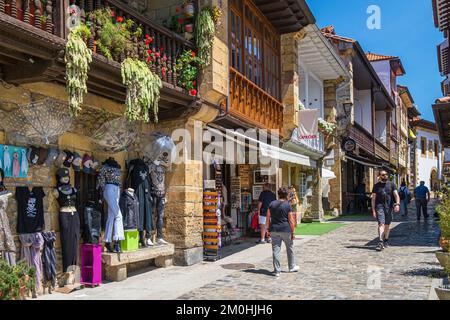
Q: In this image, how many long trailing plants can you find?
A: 3